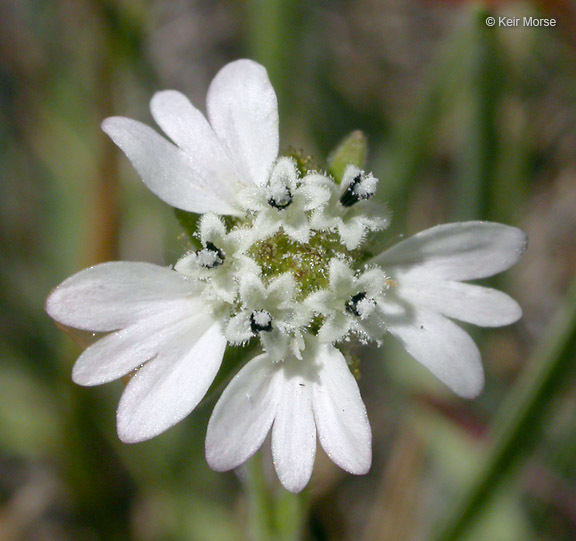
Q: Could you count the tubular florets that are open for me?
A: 5